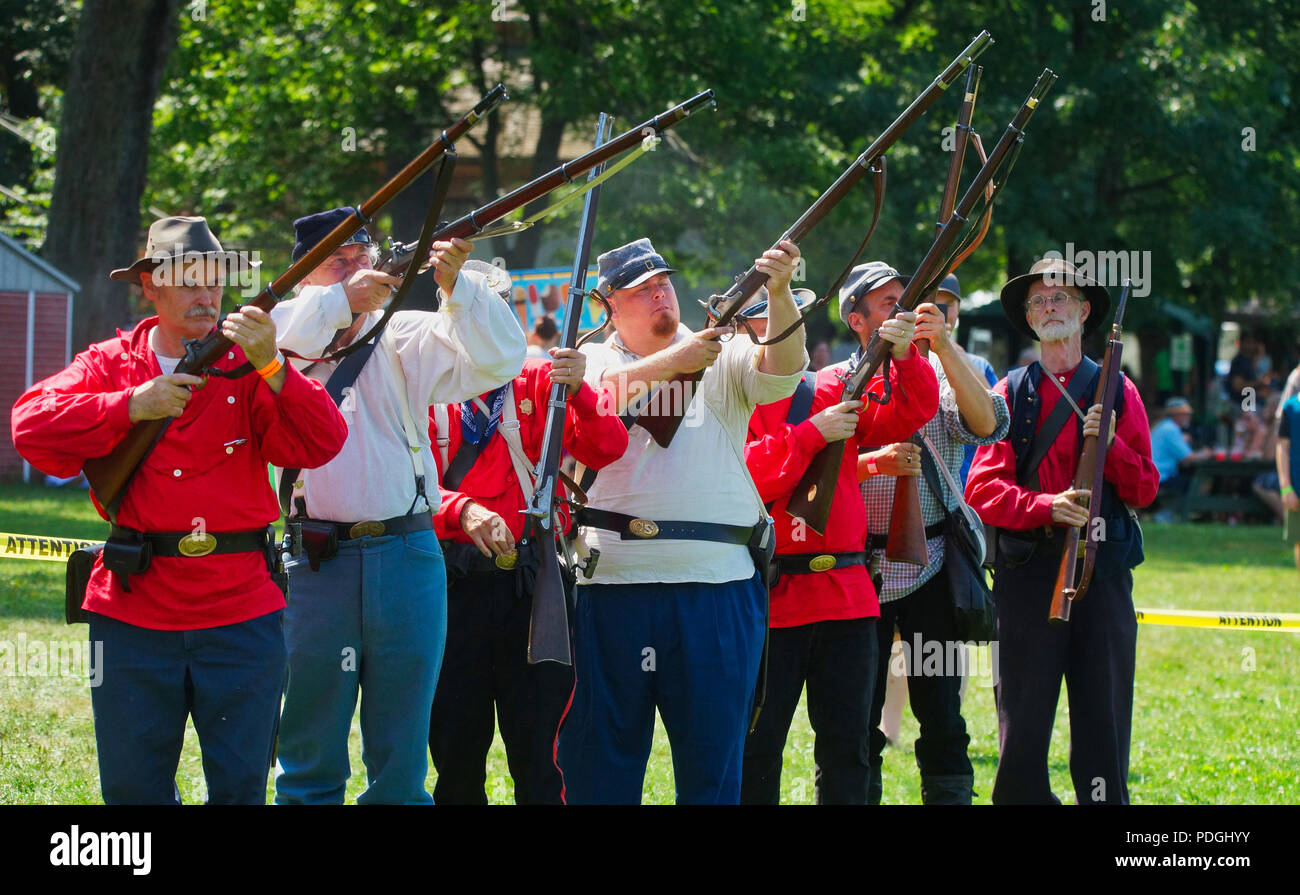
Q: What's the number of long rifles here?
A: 7